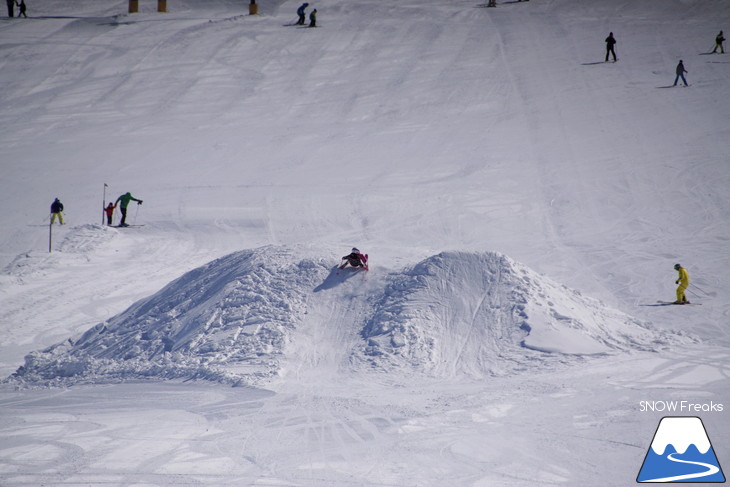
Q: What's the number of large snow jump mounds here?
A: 2